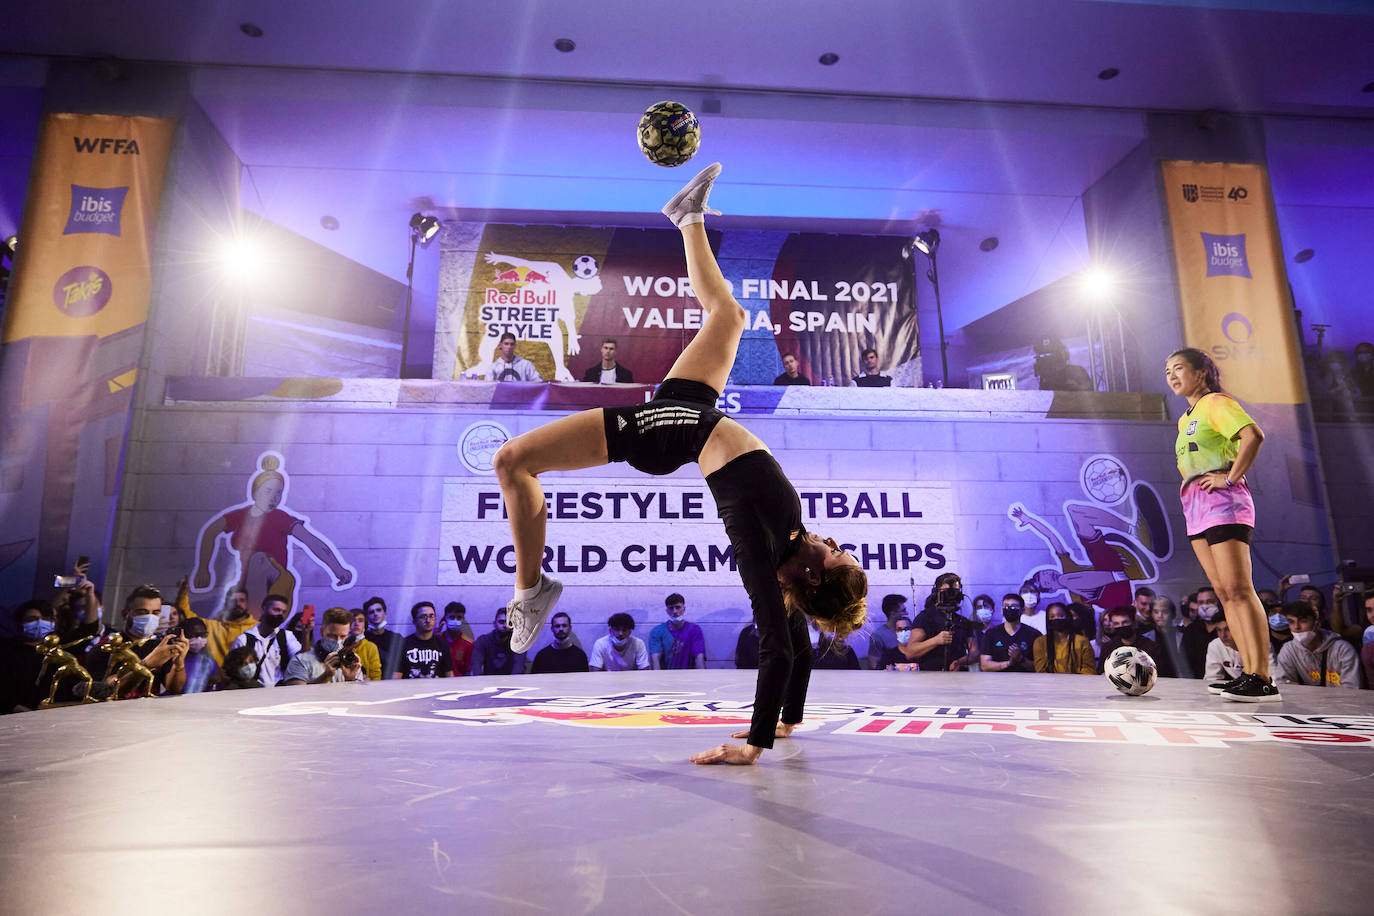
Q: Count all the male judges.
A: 4